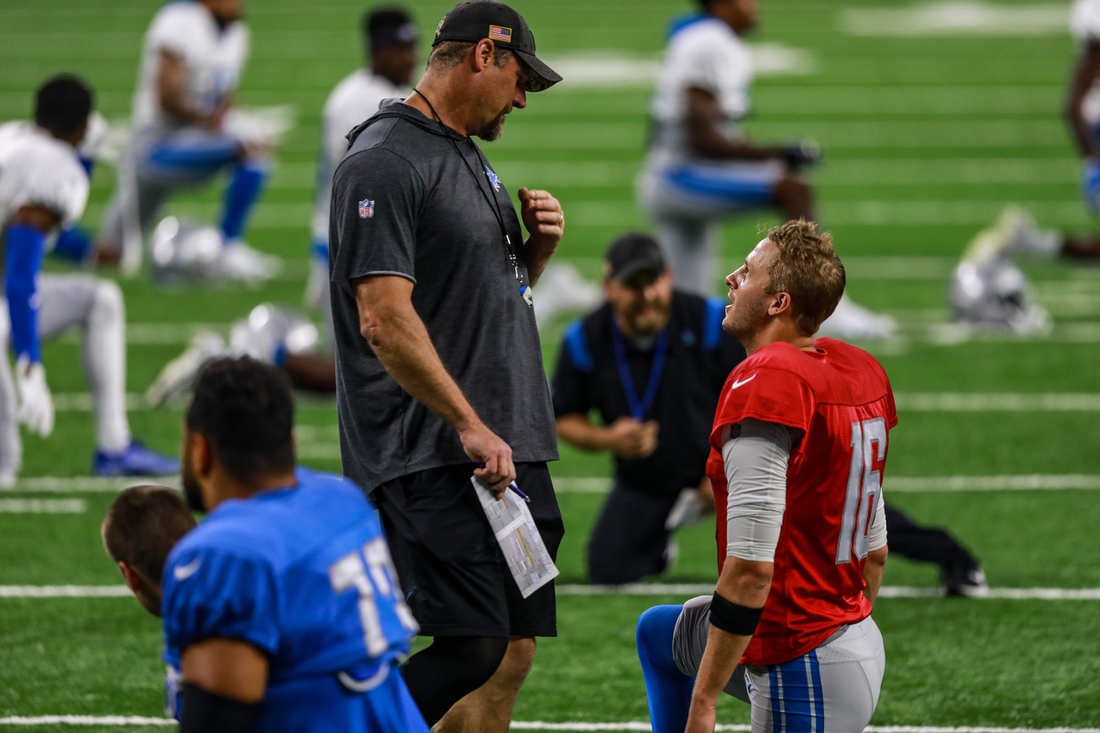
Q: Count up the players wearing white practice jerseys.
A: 5